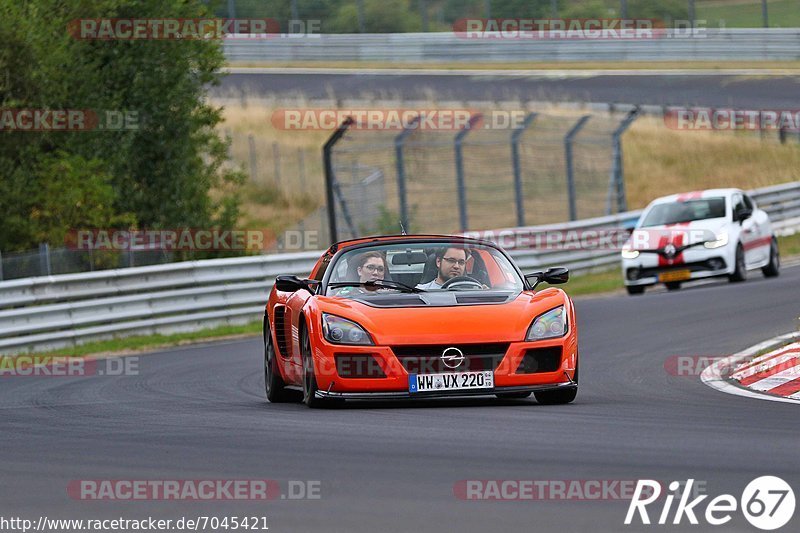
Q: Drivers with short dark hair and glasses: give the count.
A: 1